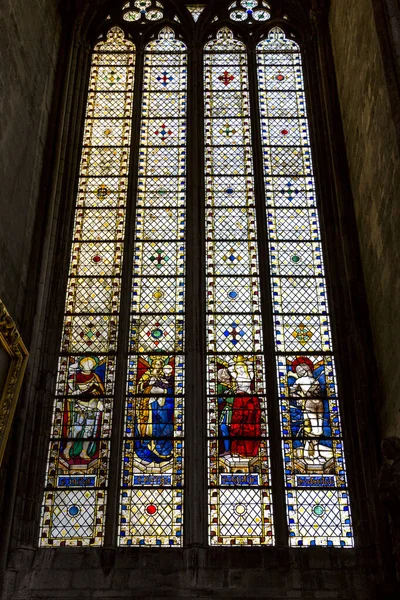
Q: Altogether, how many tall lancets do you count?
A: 4